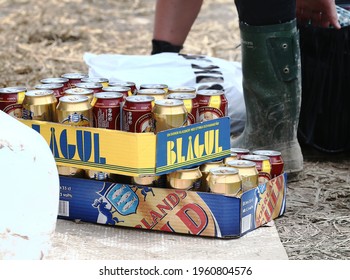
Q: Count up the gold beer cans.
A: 14